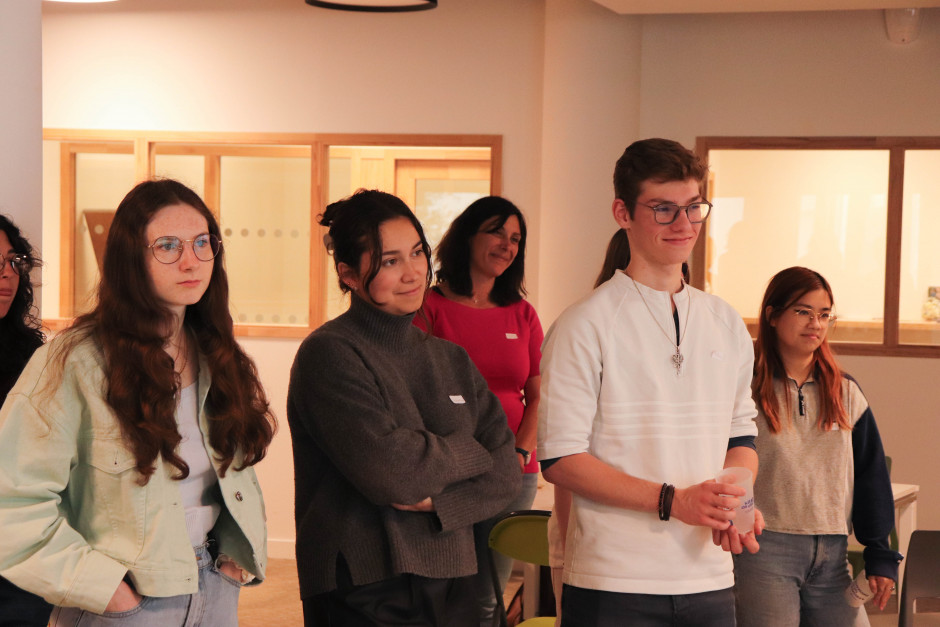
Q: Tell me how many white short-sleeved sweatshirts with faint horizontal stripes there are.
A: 1